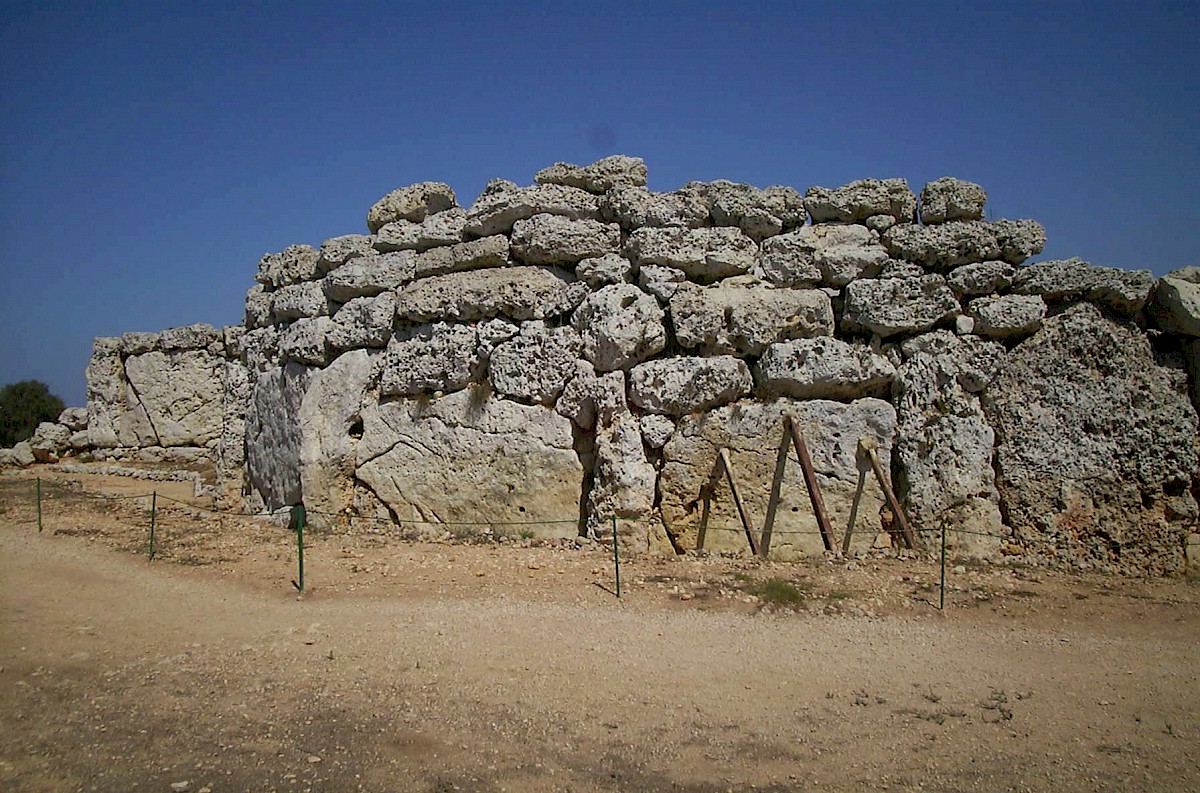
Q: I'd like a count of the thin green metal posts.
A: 5